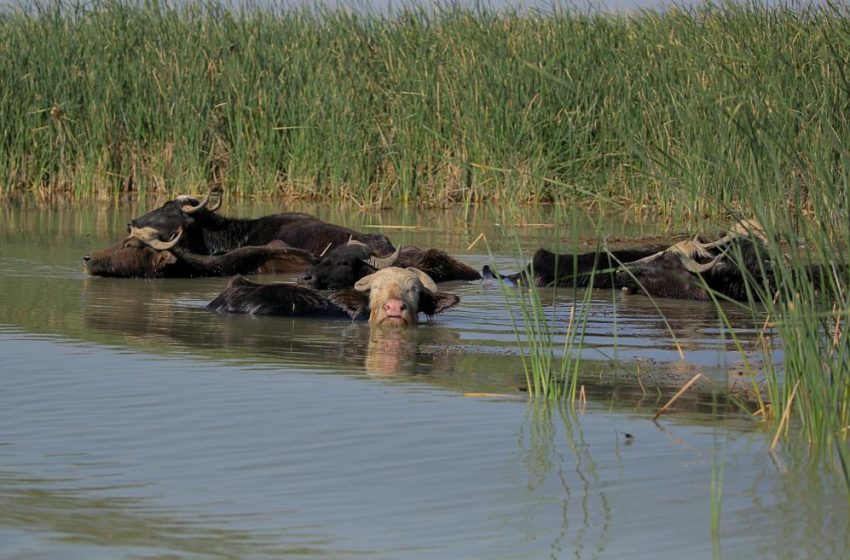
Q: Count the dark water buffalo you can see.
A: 5